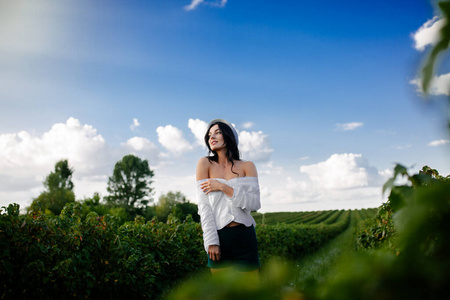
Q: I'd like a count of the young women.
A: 1